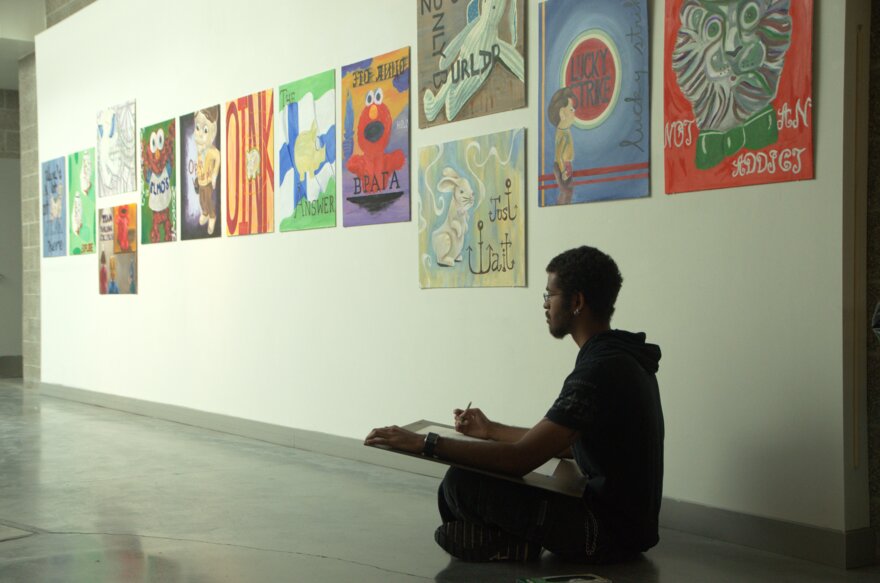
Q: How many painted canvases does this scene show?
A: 13